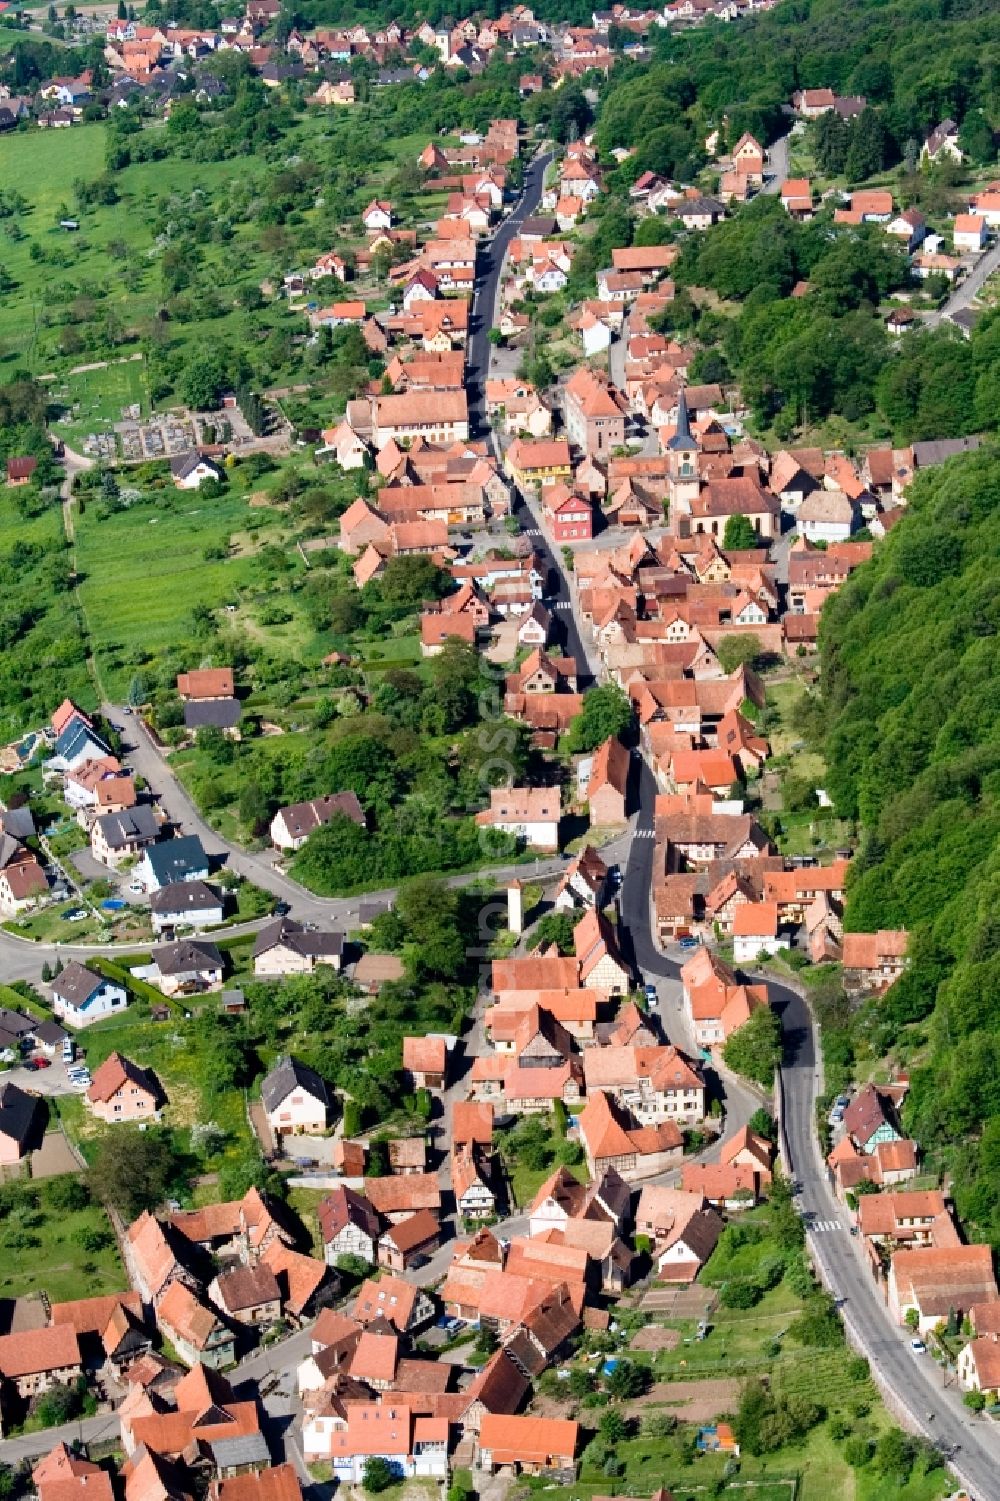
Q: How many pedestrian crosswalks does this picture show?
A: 5